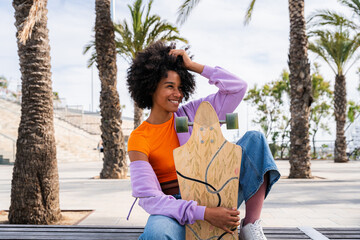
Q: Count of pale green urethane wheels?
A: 2